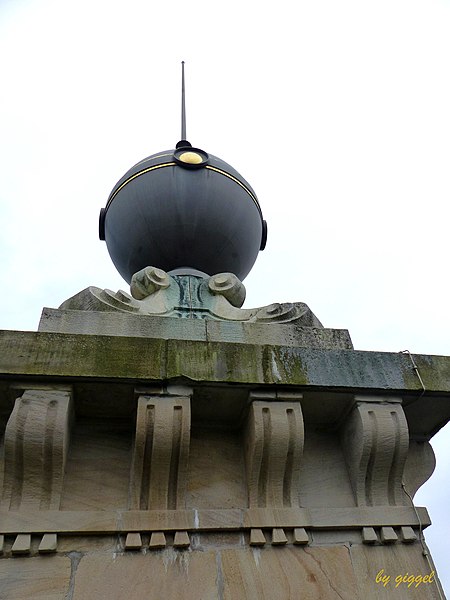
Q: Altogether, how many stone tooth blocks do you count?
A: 12